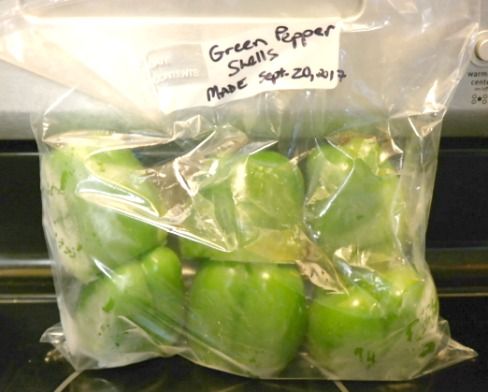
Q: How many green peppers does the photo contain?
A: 6